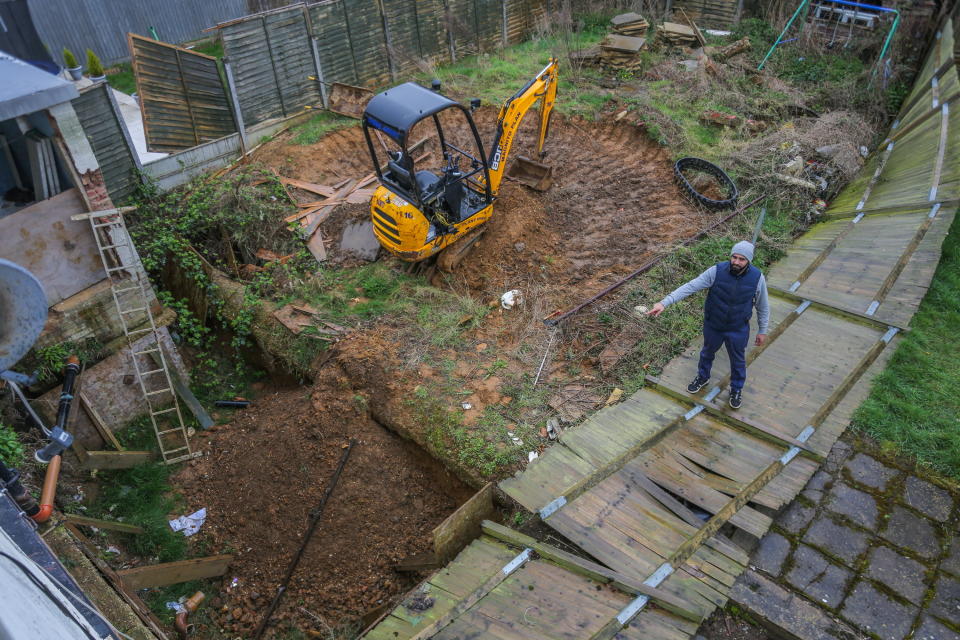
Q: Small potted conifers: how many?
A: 2